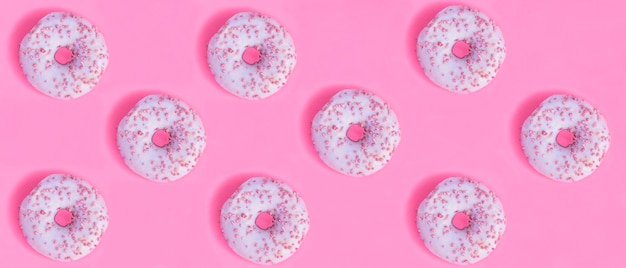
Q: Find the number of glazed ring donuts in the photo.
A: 9